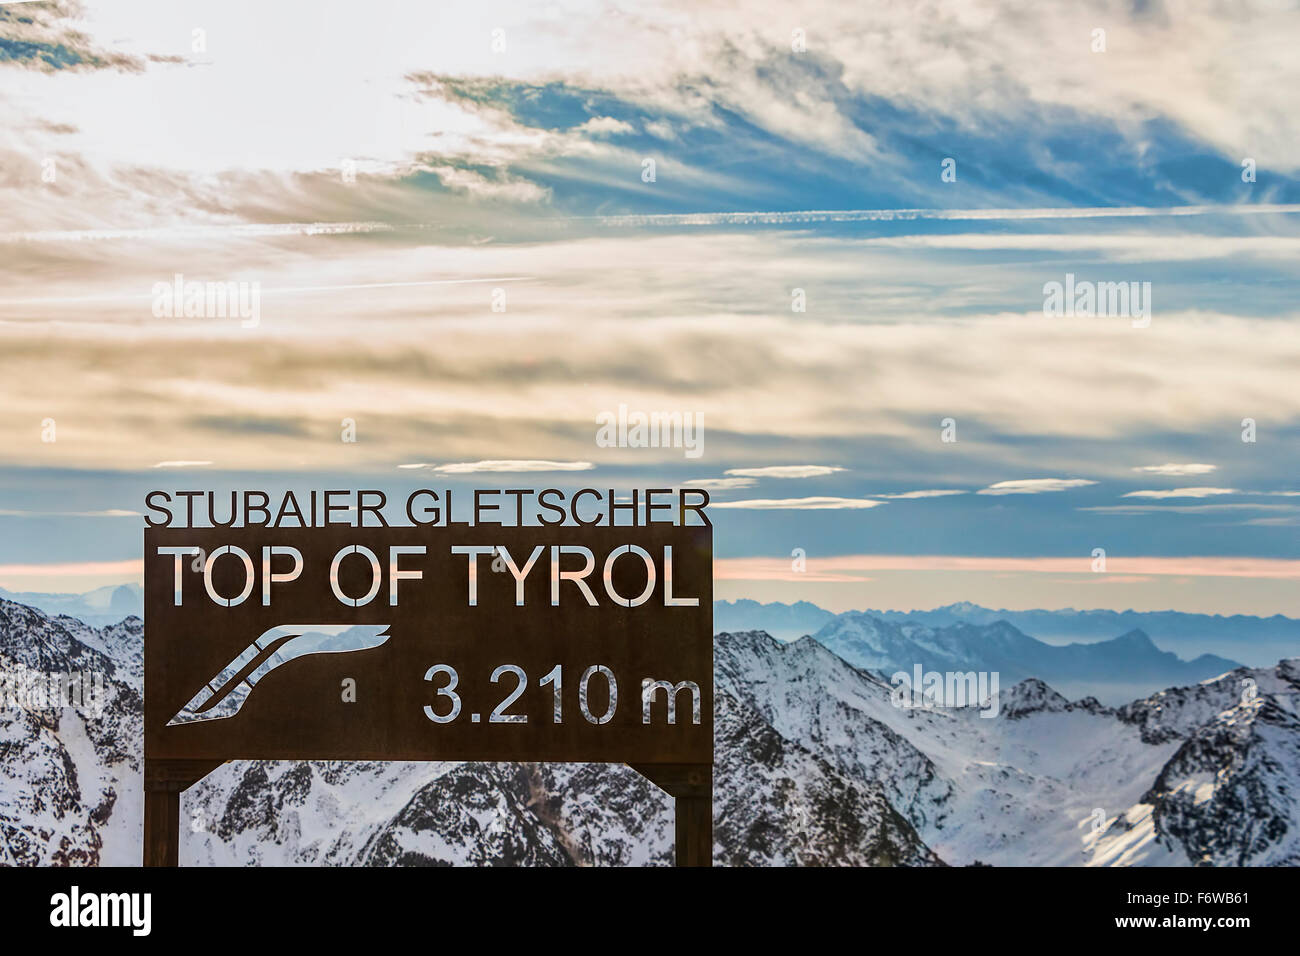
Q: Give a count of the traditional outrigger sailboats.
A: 0